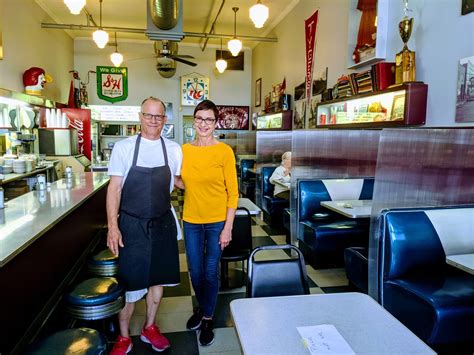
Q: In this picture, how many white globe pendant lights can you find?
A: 6